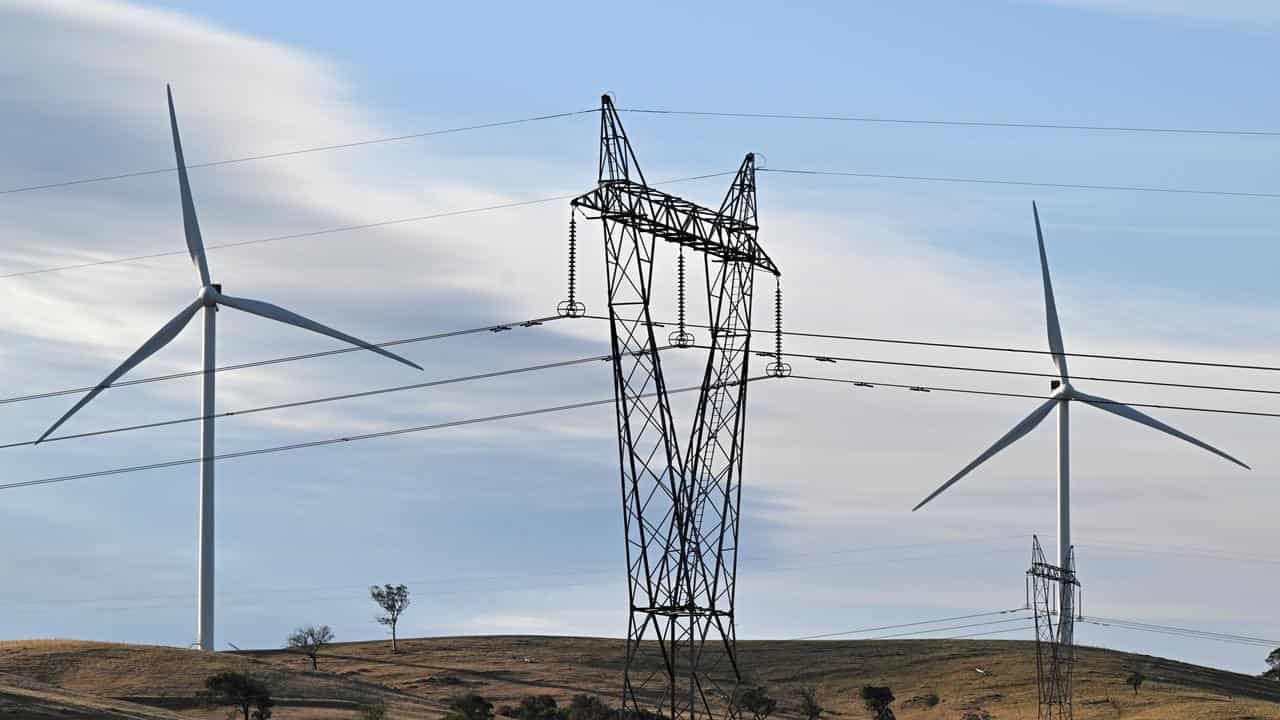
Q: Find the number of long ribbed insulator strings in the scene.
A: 3